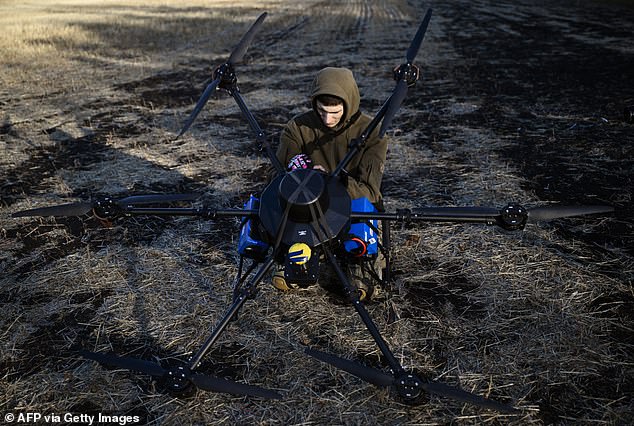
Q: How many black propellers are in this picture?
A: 6